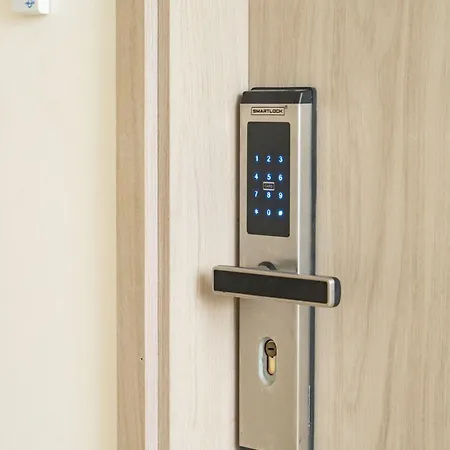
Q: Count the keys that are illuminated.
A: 12